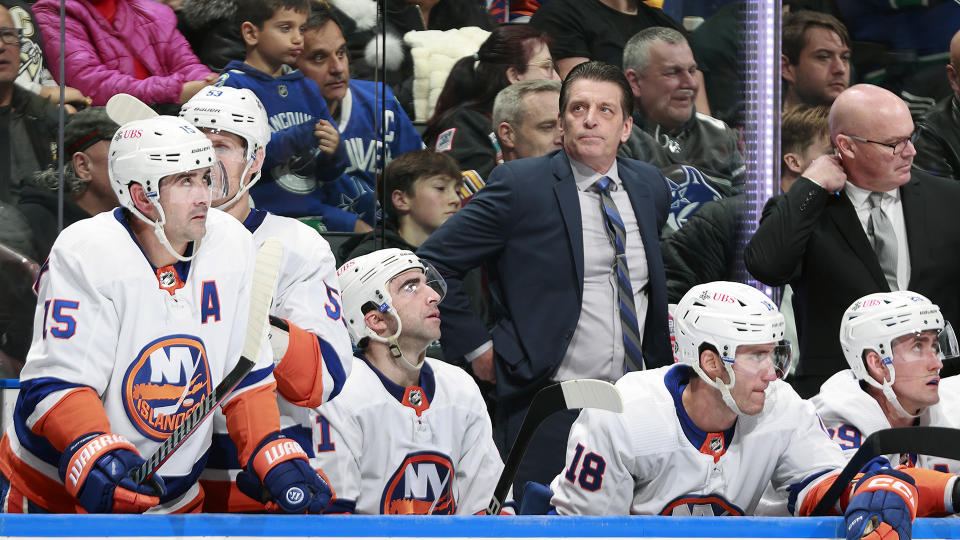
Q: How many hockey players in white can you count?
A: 5